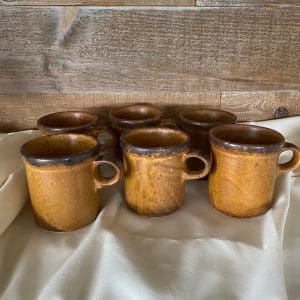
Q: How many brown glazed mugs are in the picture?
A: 6